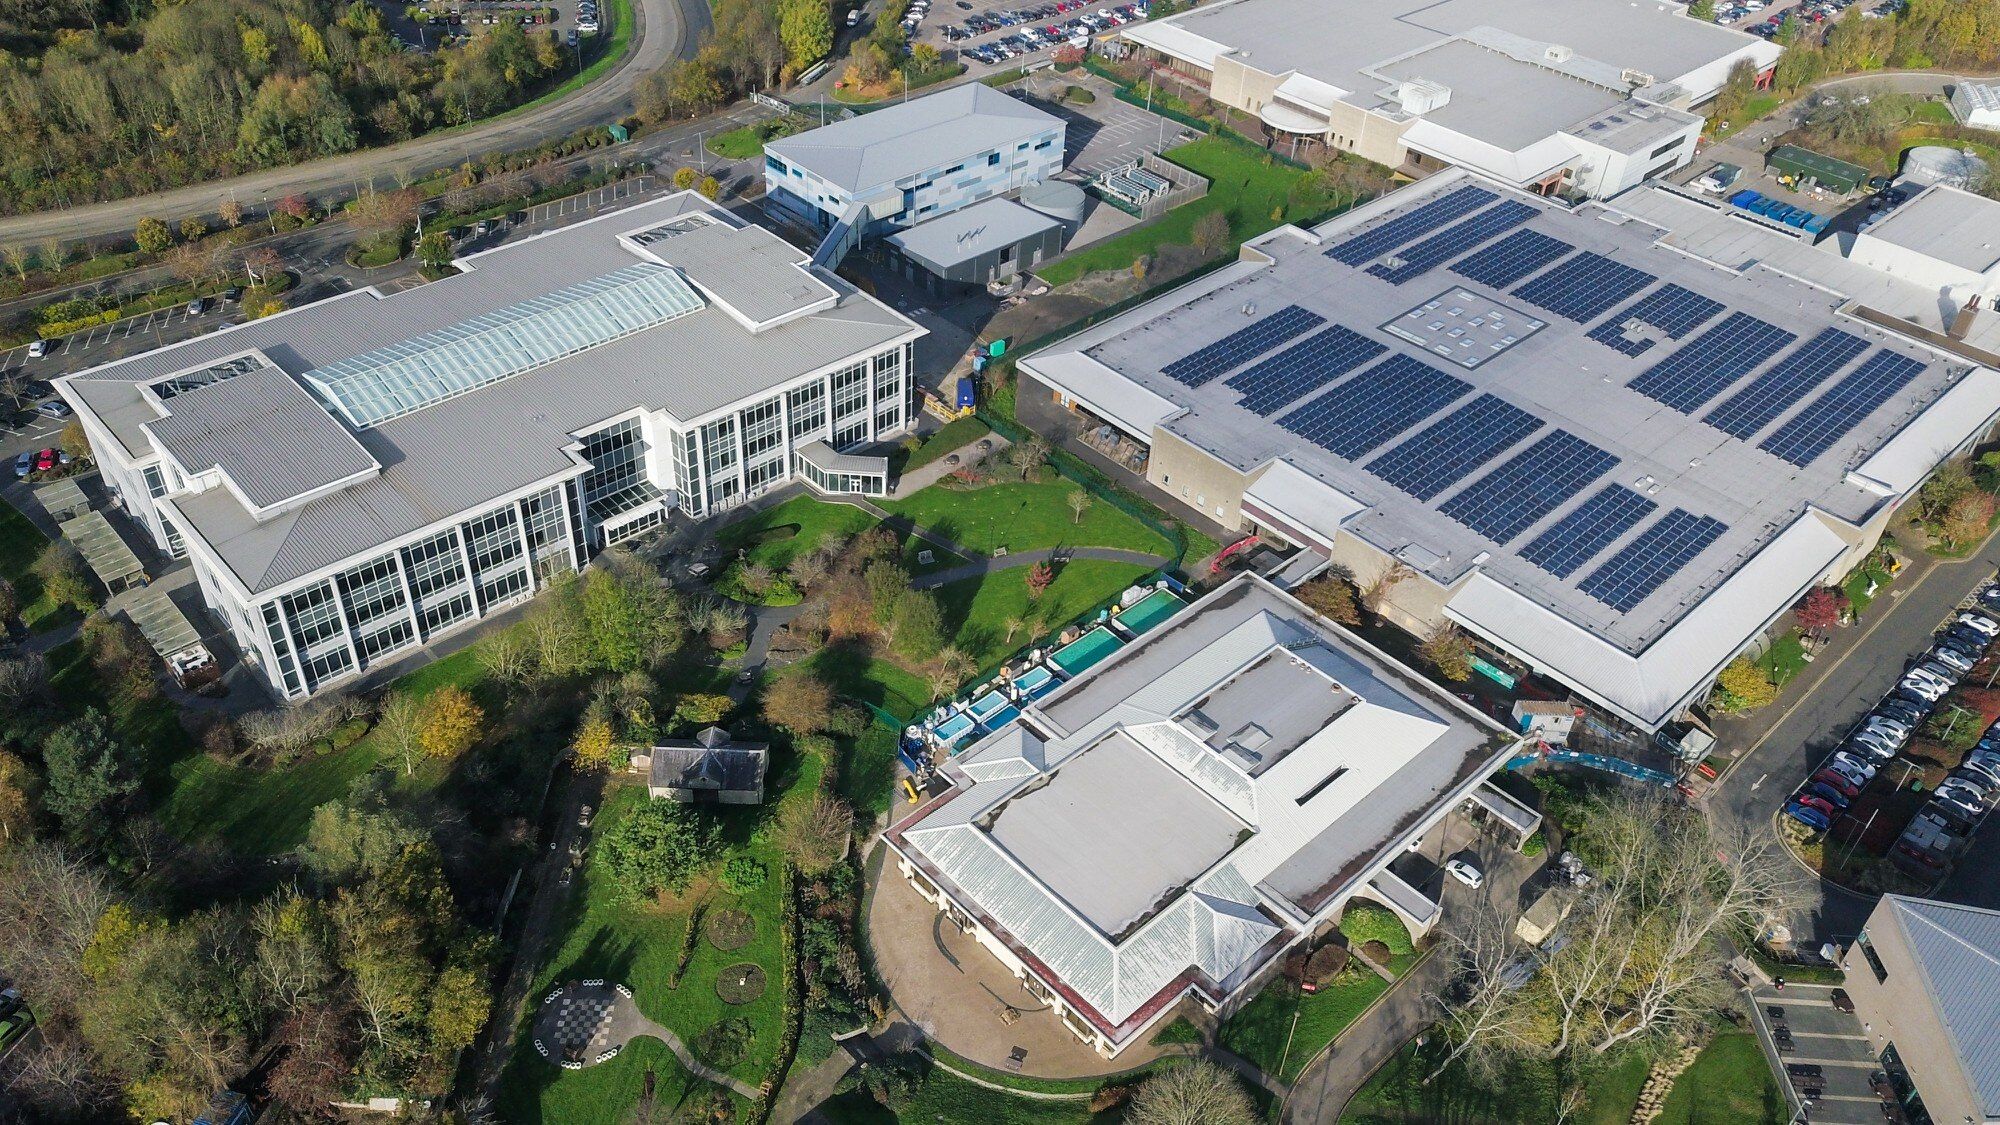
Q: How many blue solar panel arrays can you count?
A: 15